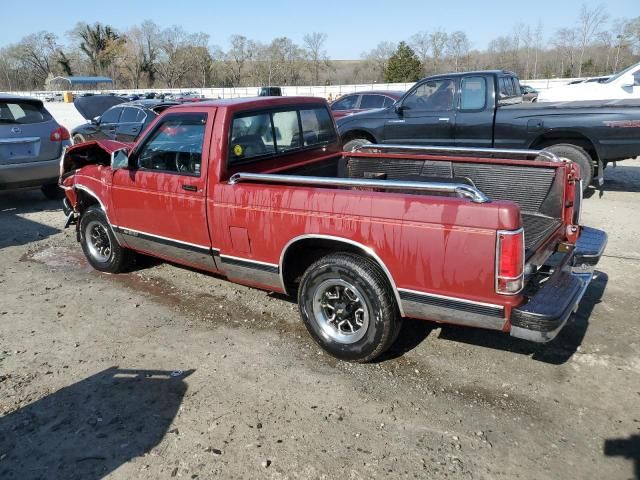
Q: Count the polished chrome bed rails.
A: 2